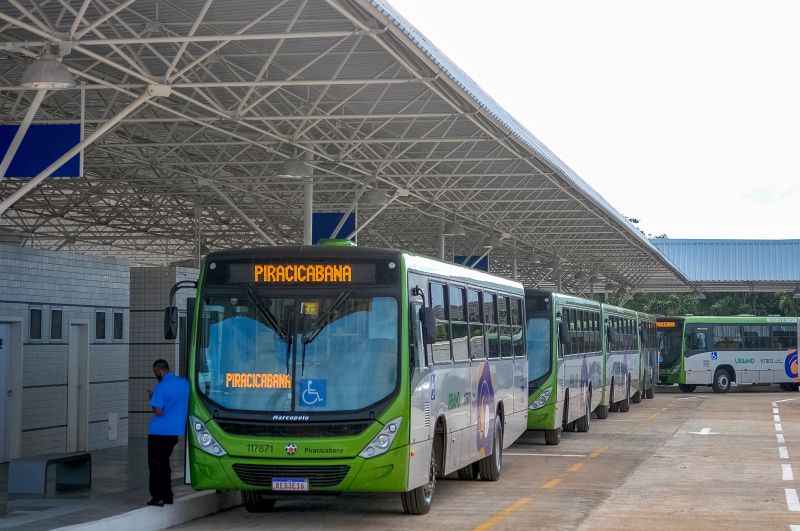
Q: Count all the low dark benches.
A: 1